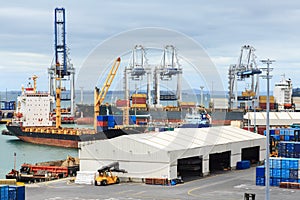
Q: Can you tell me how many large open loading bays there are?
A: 3